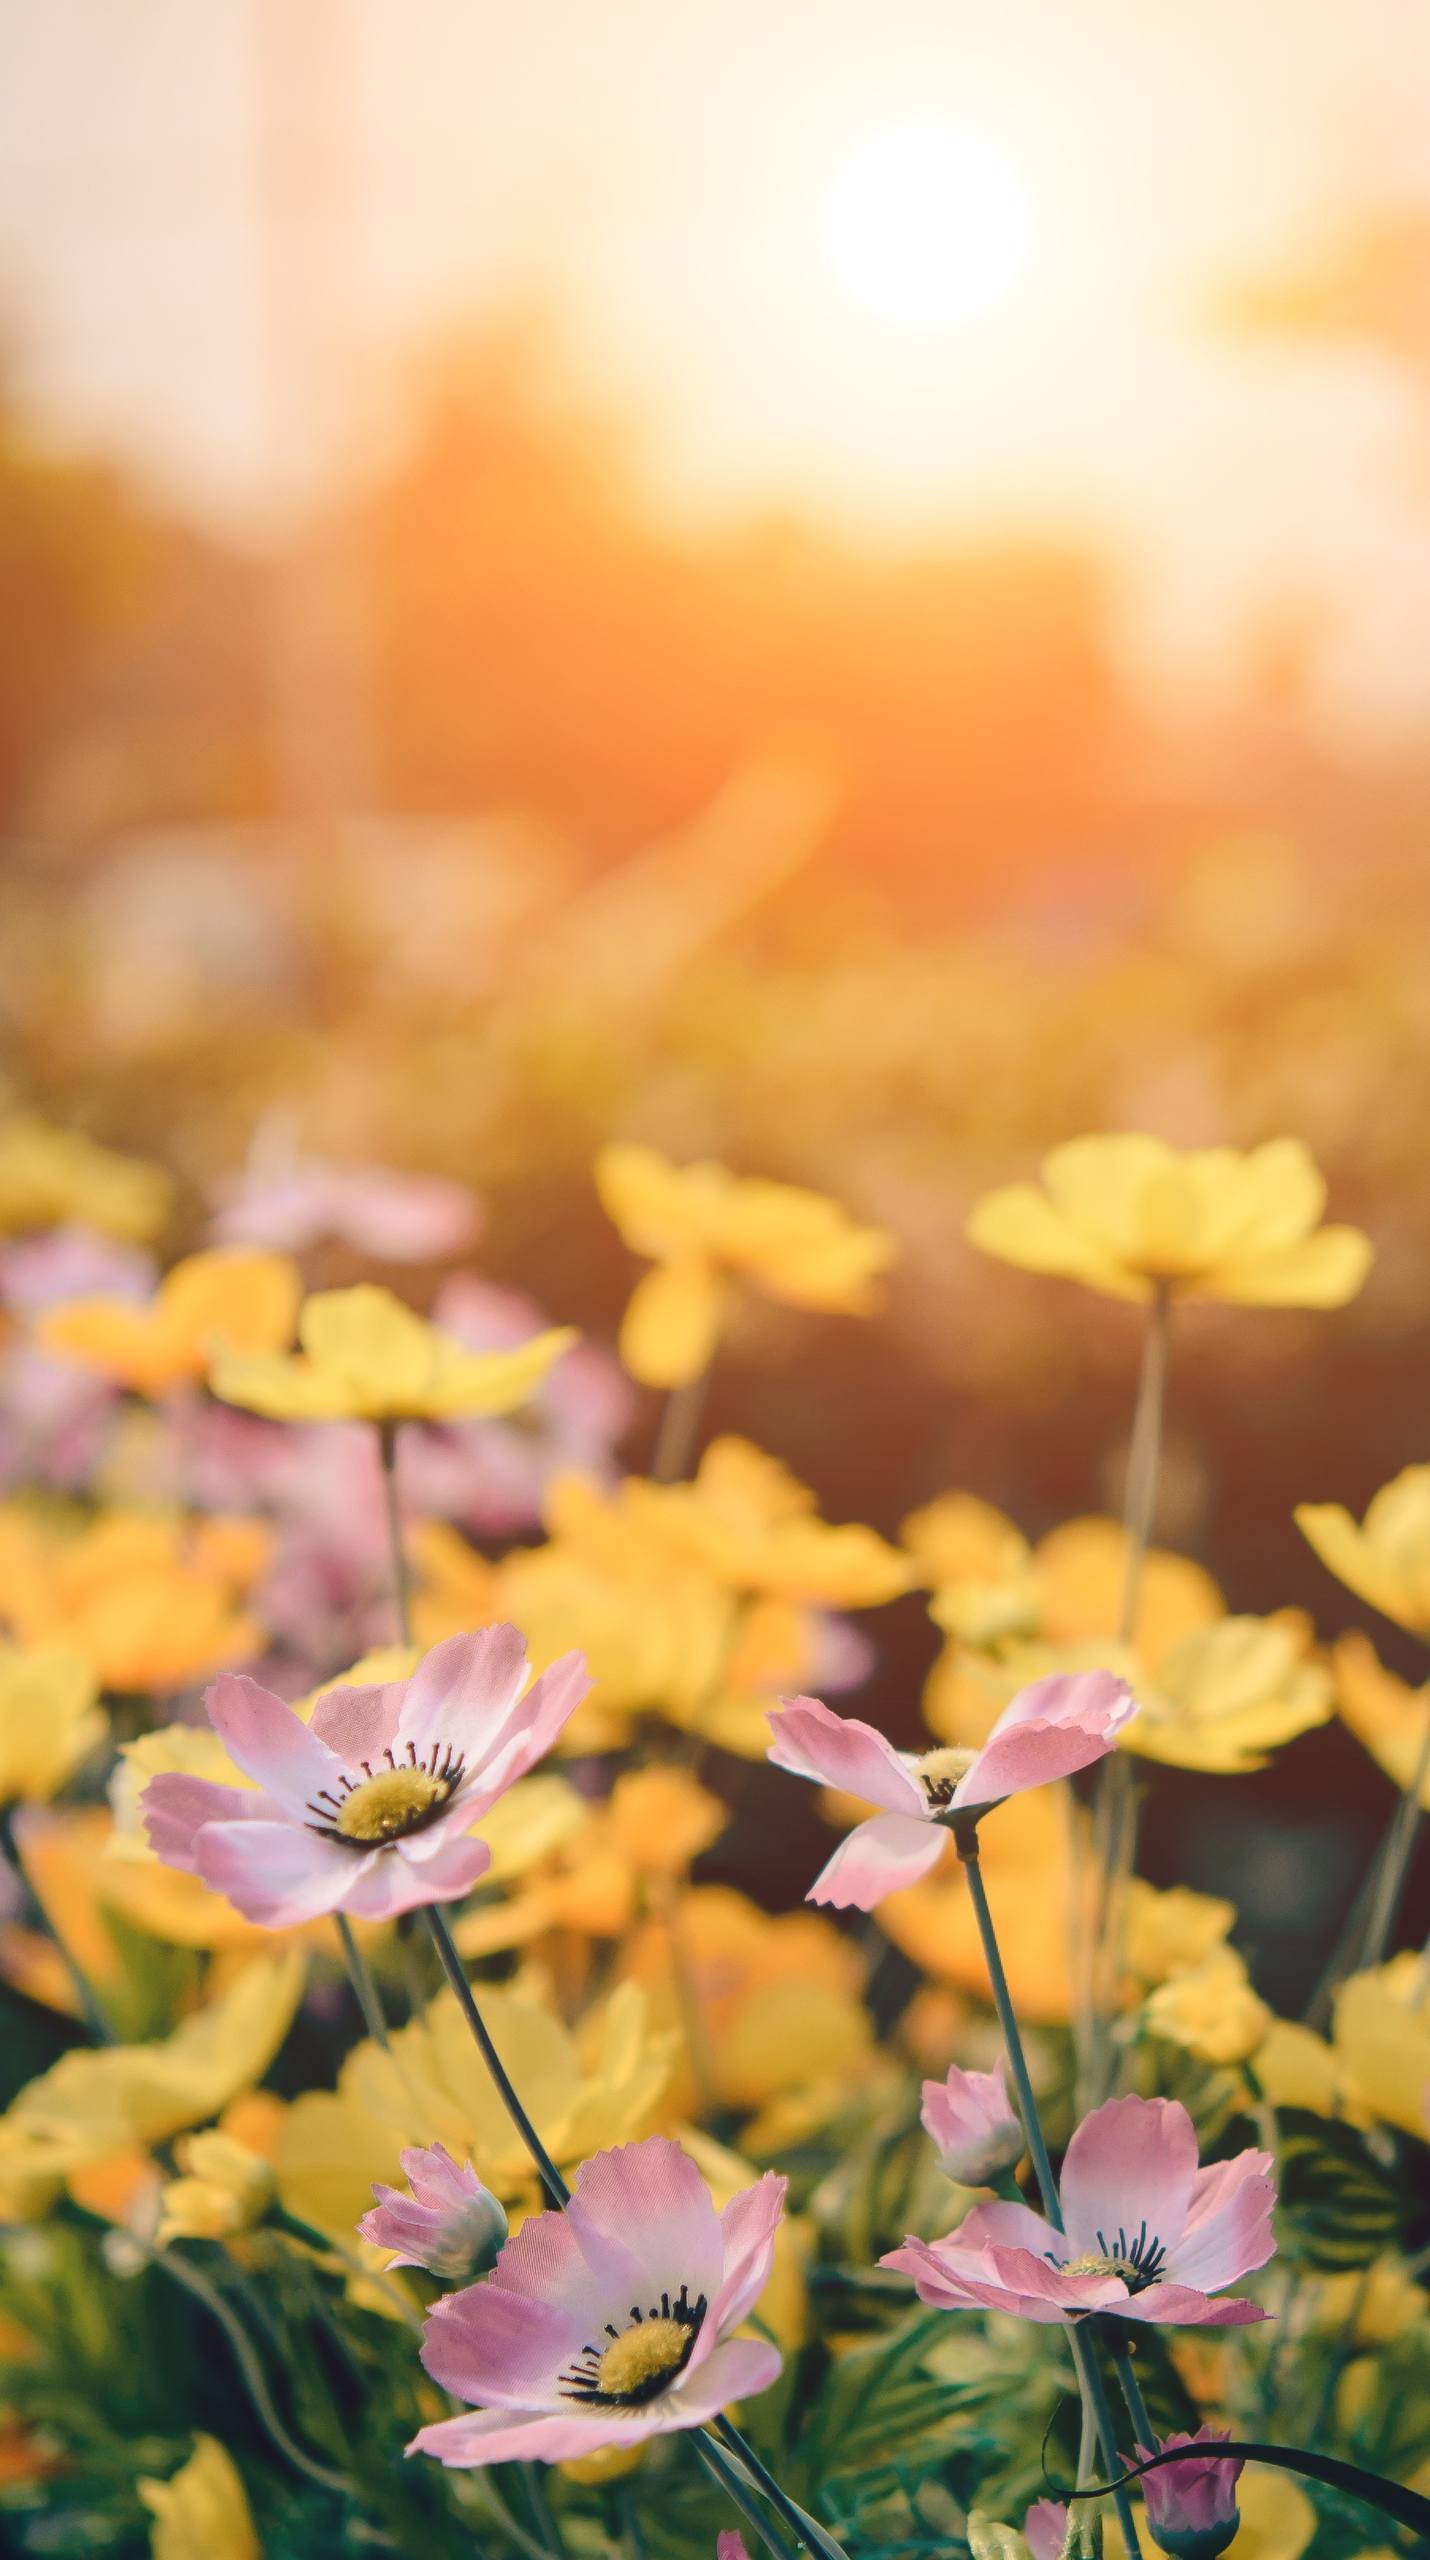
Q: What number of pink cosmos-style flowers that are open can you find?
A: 4